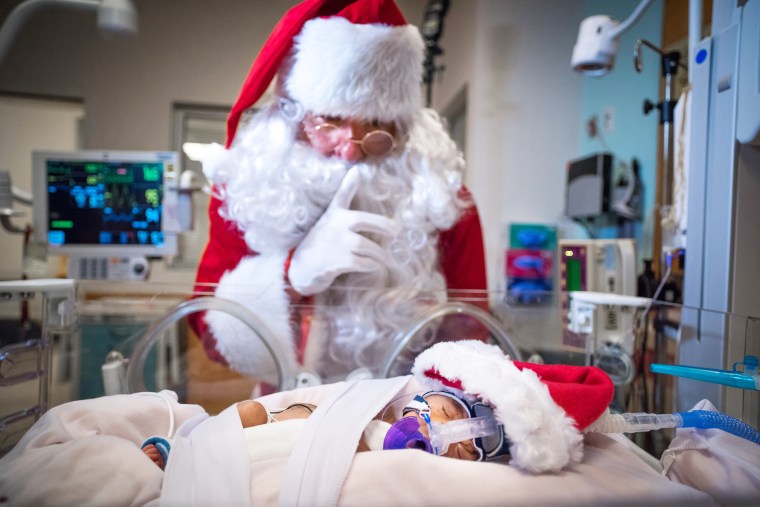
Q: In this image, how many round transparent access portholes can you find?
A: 2